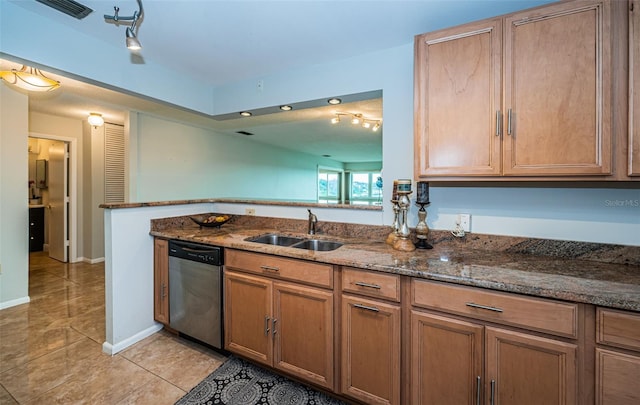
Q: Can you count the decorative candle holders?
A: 3